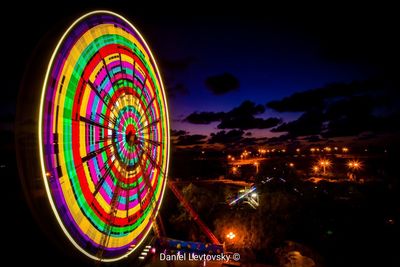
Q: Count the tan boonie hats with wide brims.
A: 0